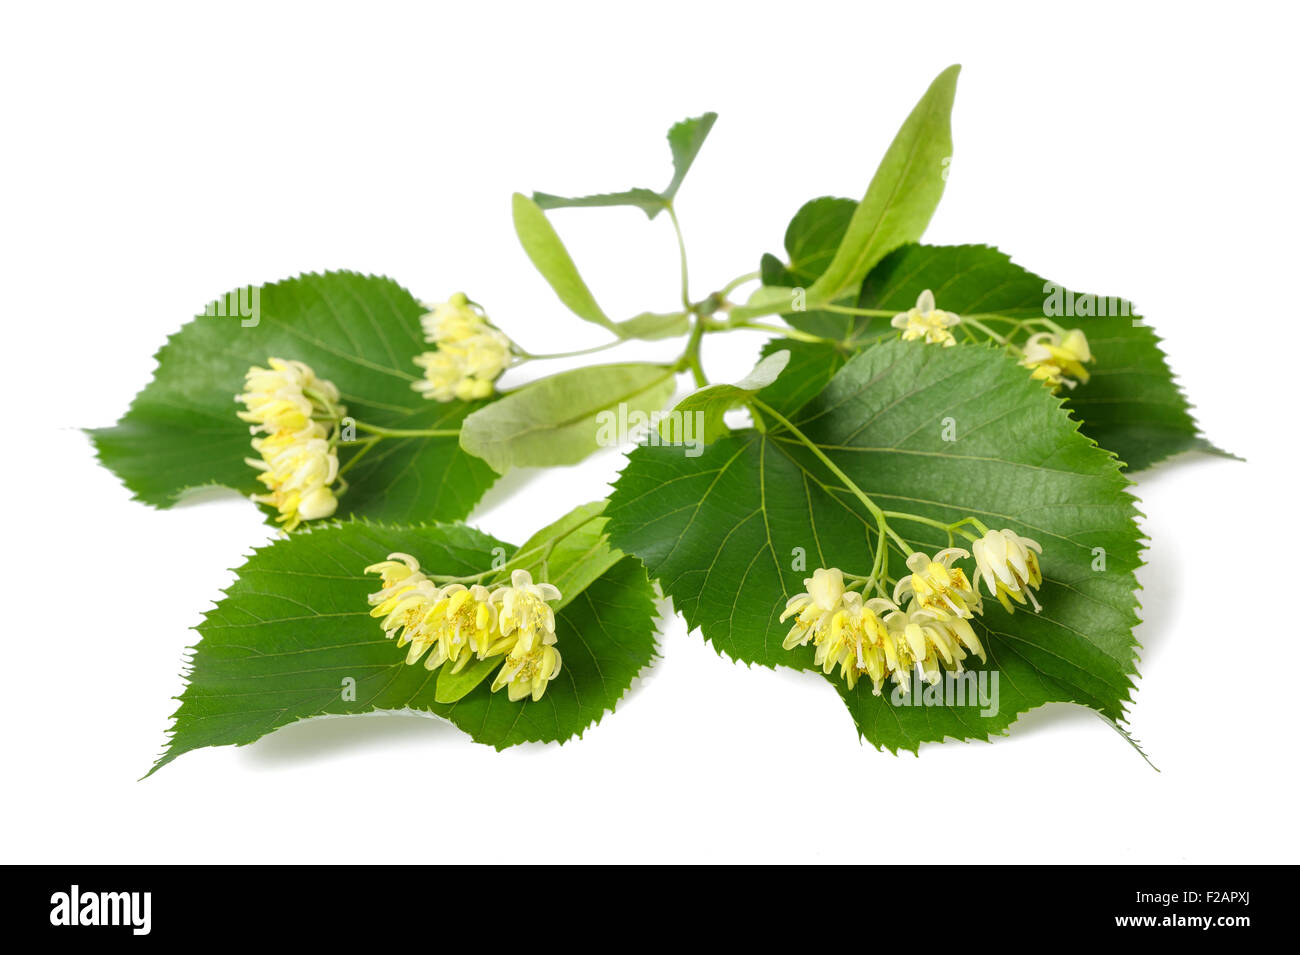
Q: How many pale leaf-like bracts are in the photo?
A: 5